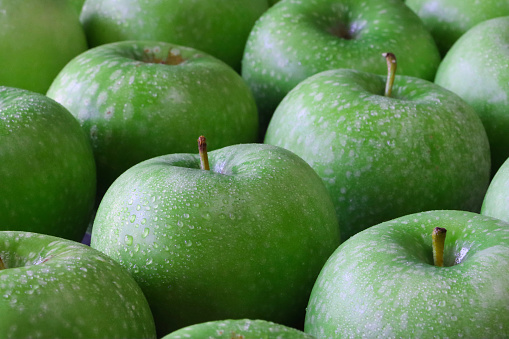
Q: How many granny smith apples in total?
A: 13